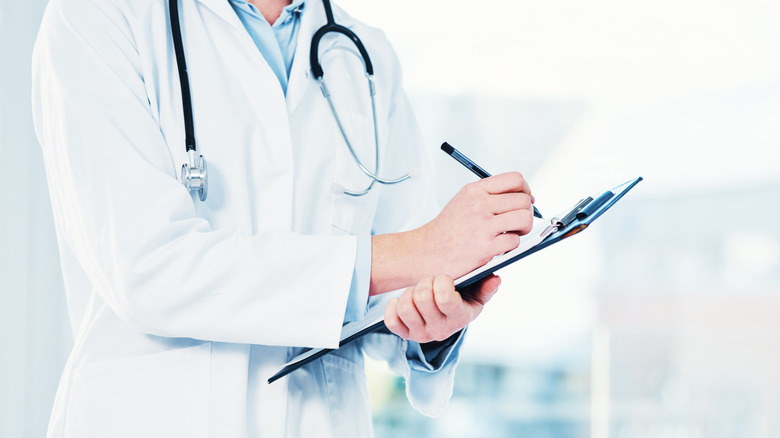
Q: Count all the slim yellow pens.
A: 0